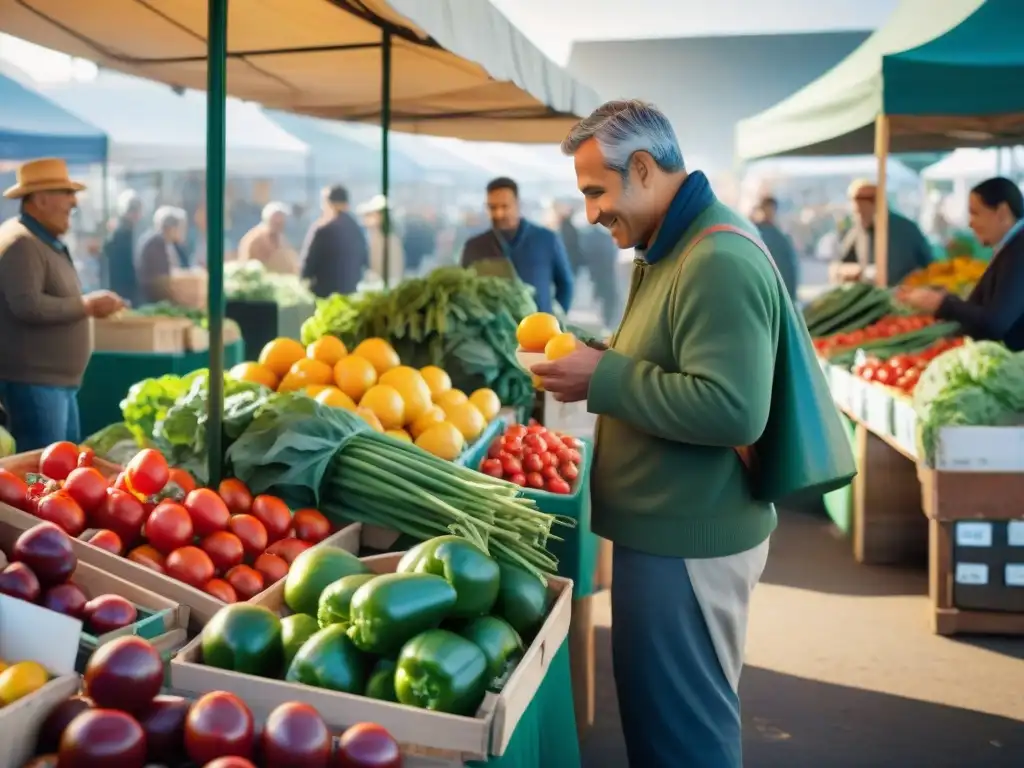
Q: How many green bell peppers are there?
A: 11